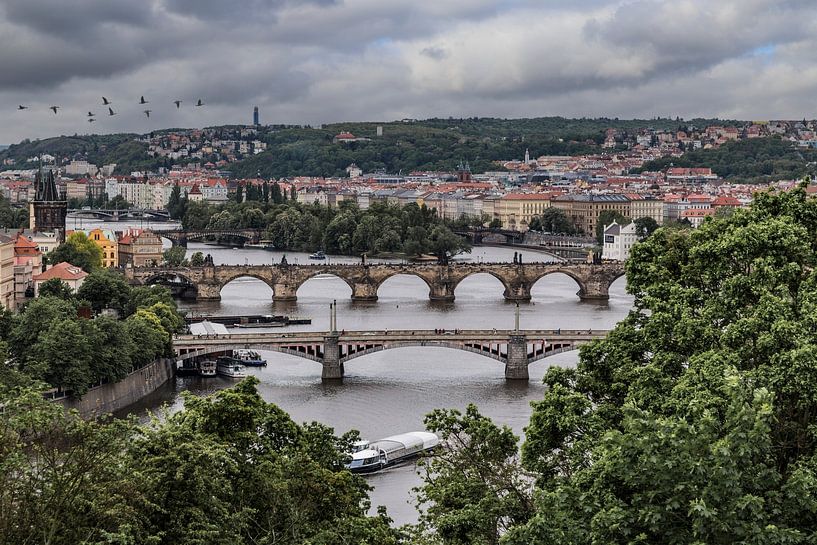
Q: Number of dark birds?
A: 10